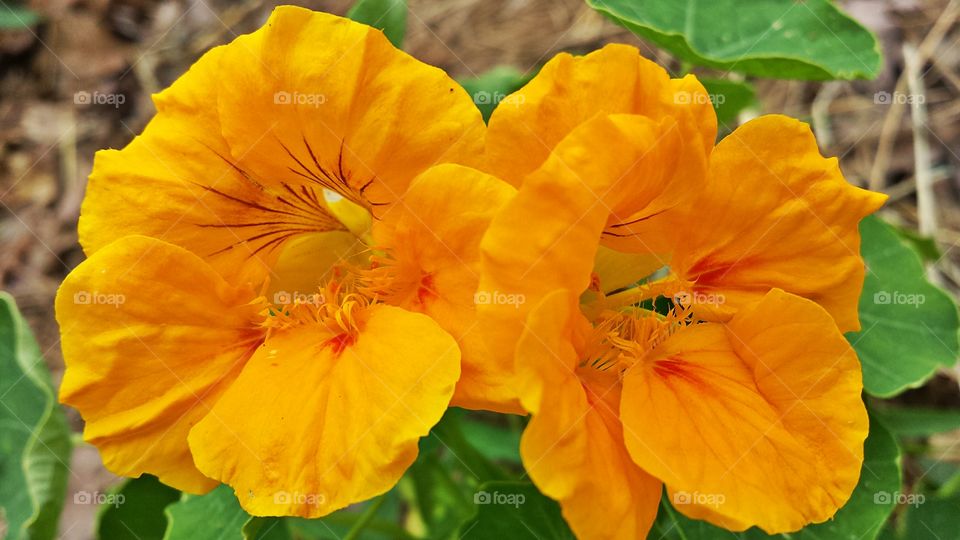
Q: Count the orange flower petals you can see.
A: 10